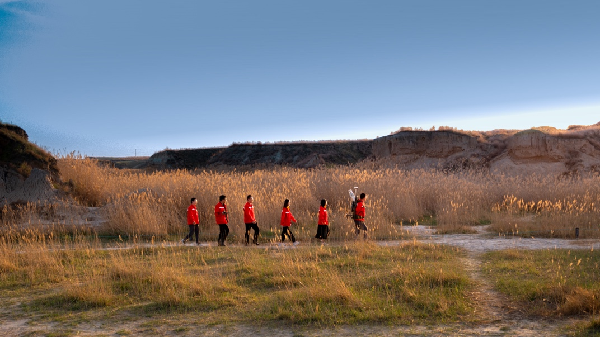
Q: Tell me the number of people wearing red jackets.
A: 6